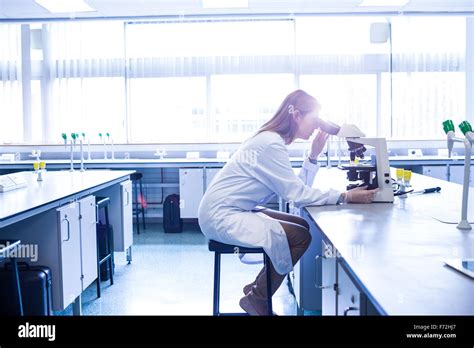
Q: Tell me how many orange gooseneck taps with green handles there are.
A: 0